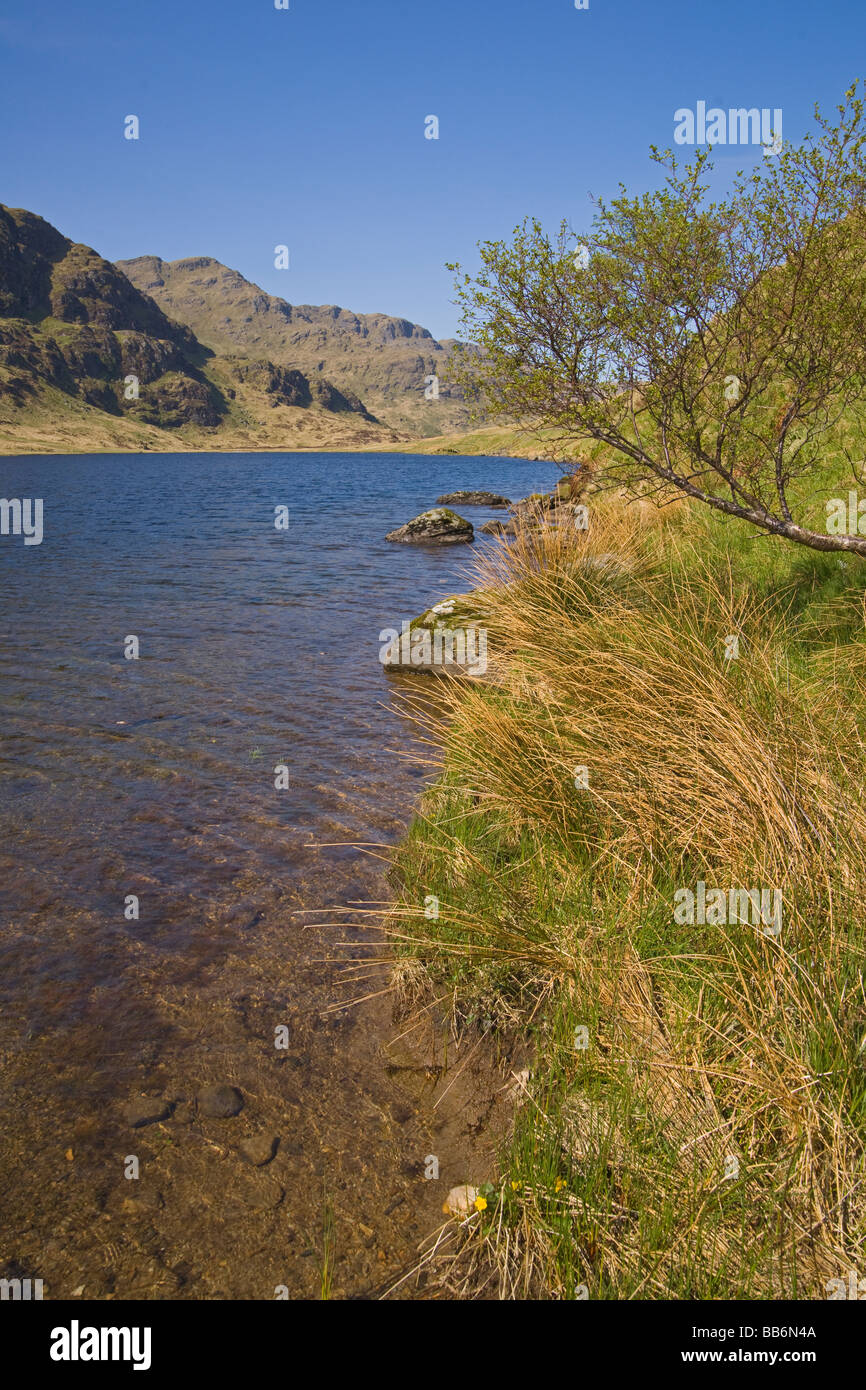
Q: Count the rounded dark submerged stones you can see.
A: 3